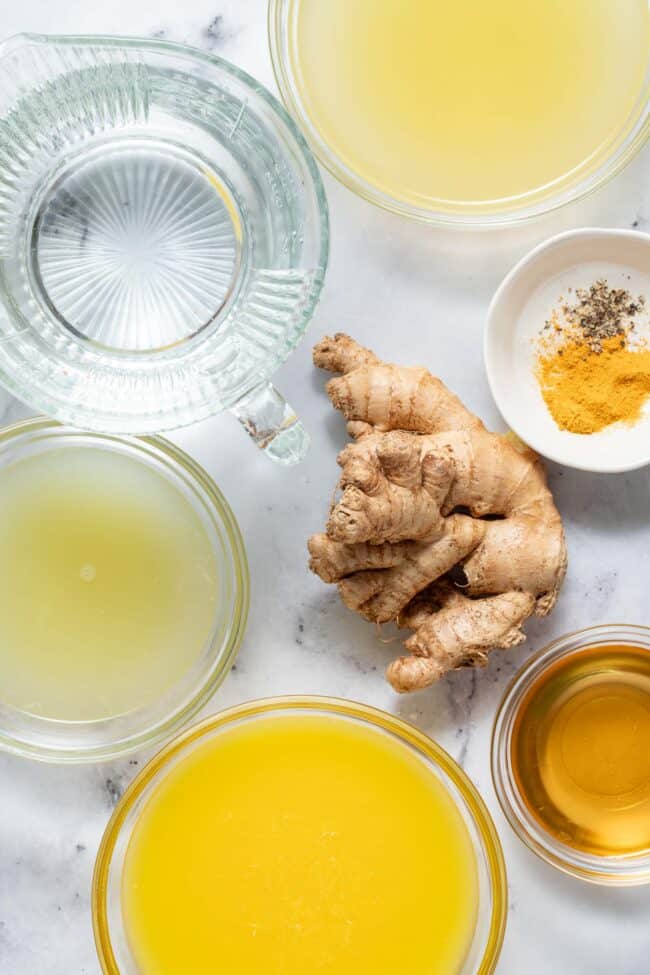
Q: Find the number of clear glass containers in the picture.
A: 5